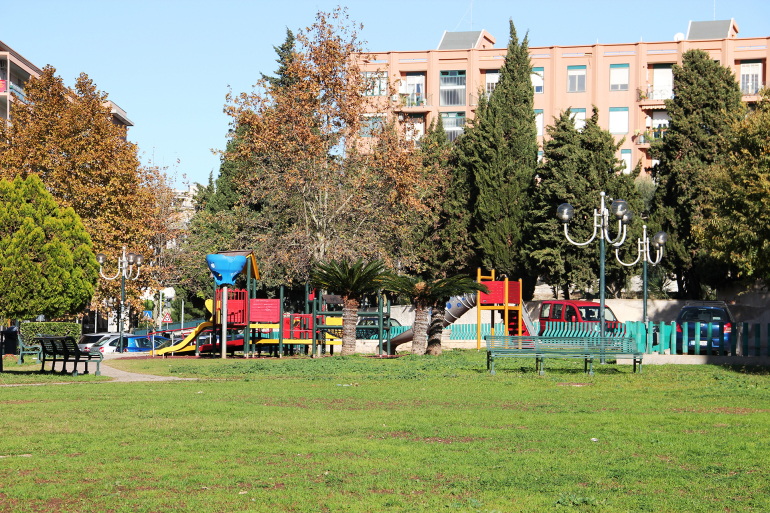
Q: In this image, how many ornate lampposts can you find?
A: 3